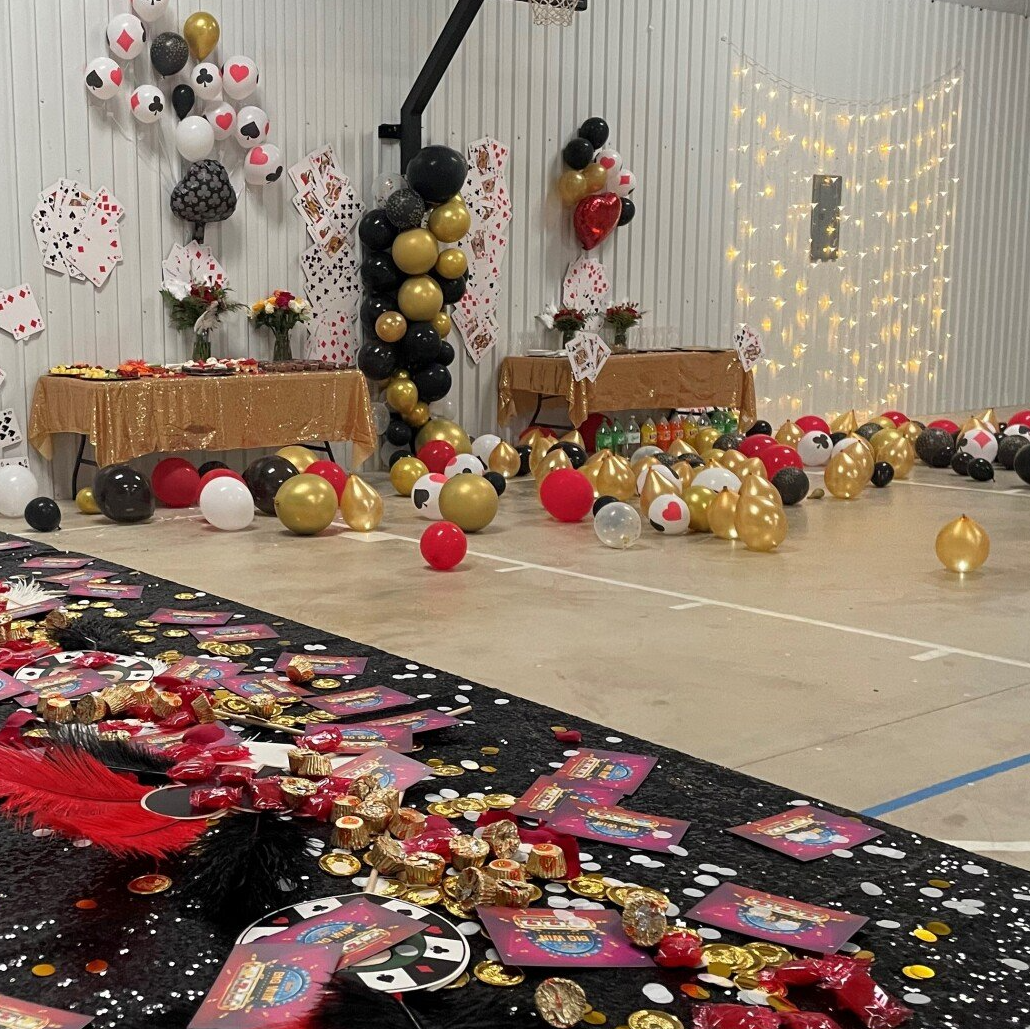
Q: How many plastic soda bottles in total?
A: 10